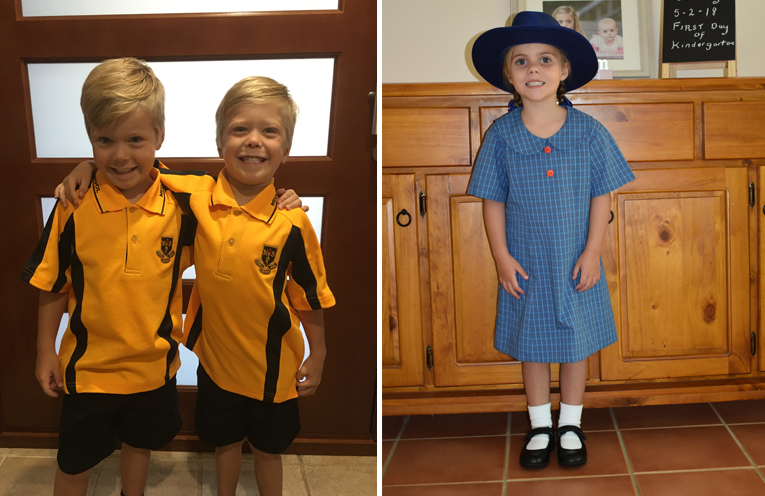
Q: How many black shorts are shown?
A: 2